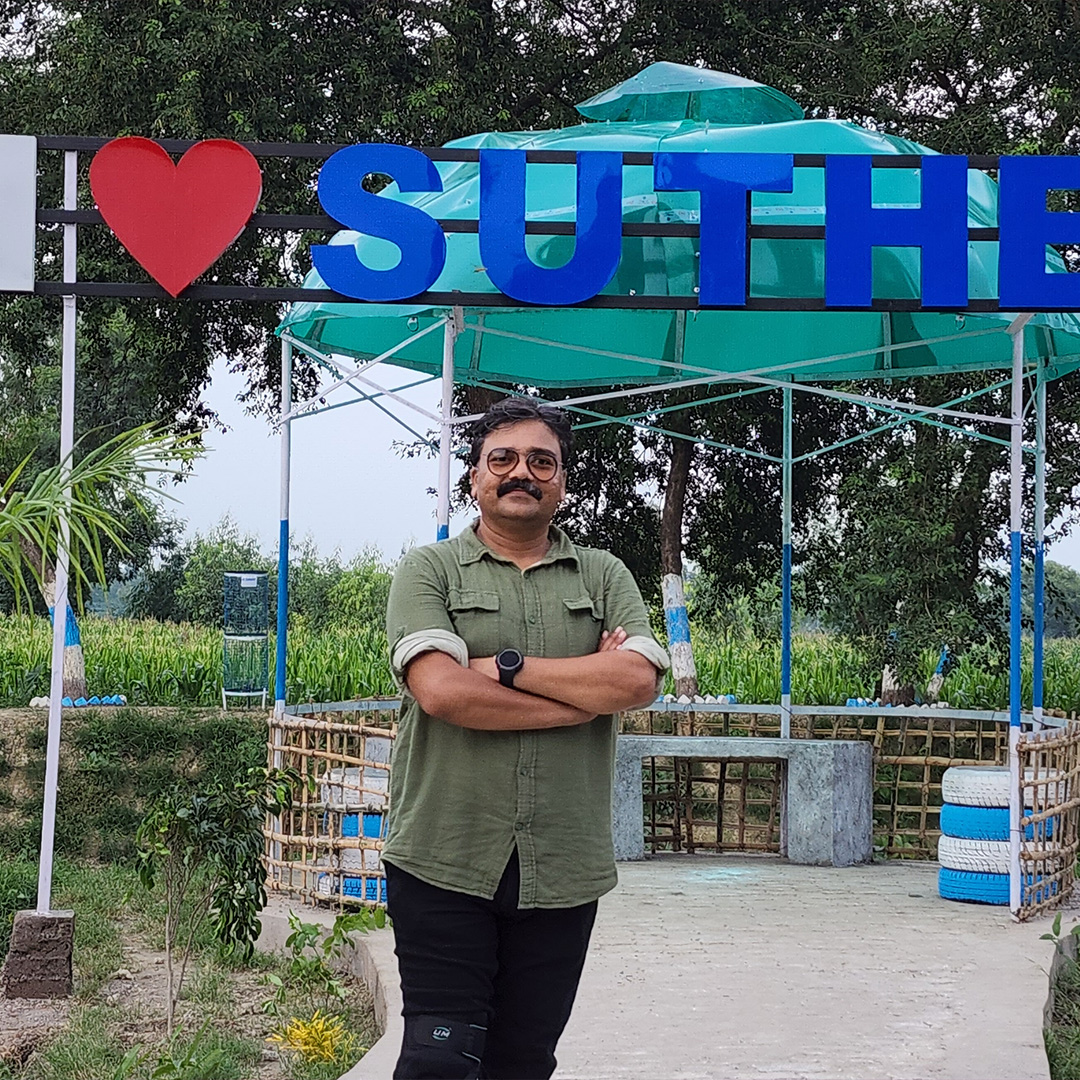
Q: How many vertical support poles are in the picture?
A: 6